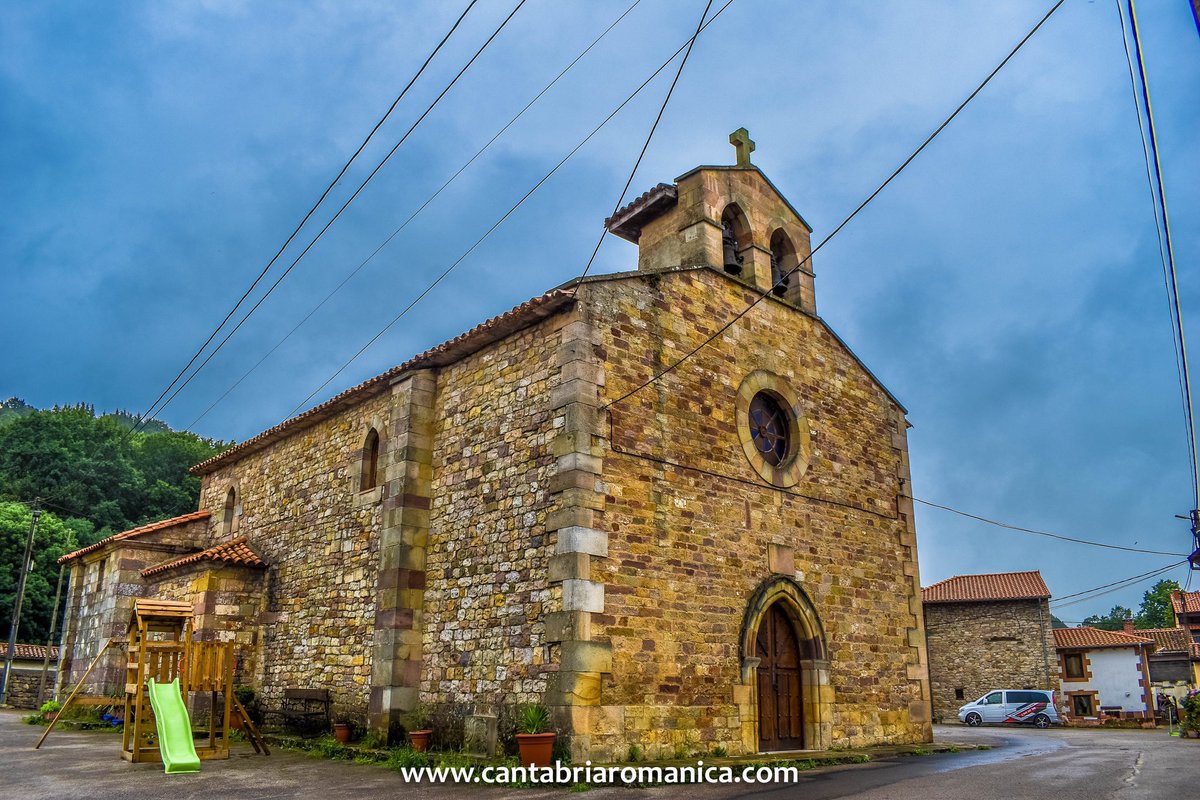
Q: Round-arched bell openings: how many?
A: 2